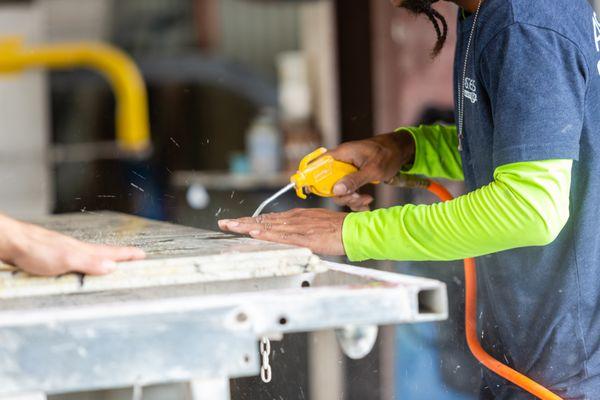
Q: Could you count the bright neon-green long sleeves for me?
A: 2